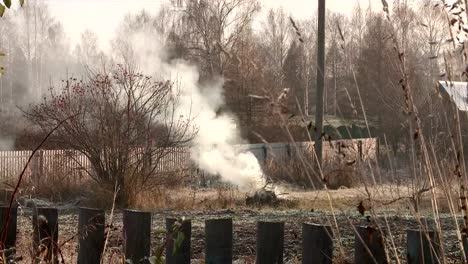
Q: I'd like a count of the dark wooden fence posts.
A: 10